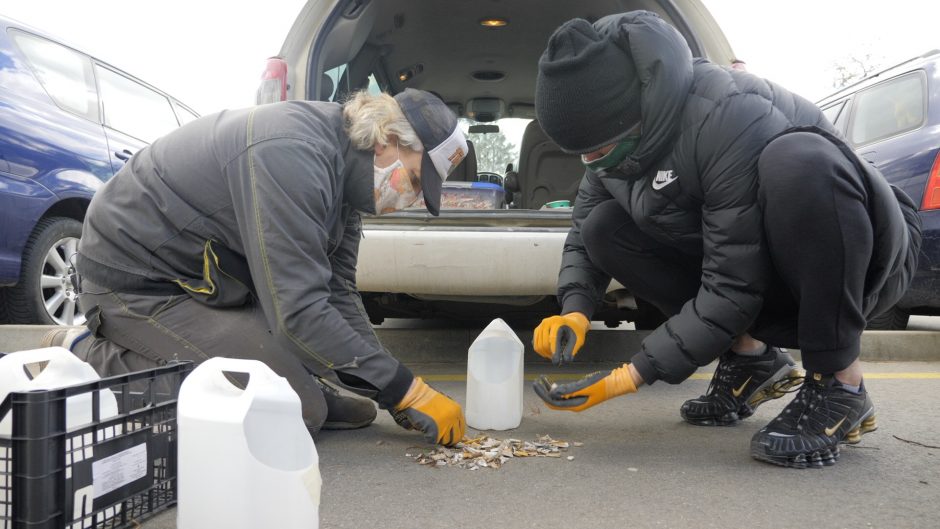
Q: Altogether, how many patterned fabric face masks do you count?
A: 1